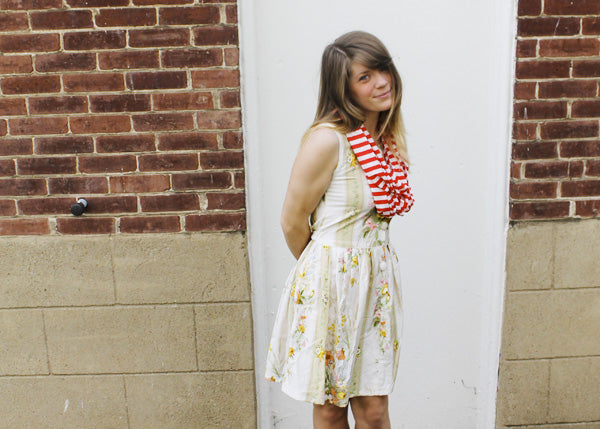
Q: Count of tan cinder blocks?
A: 12